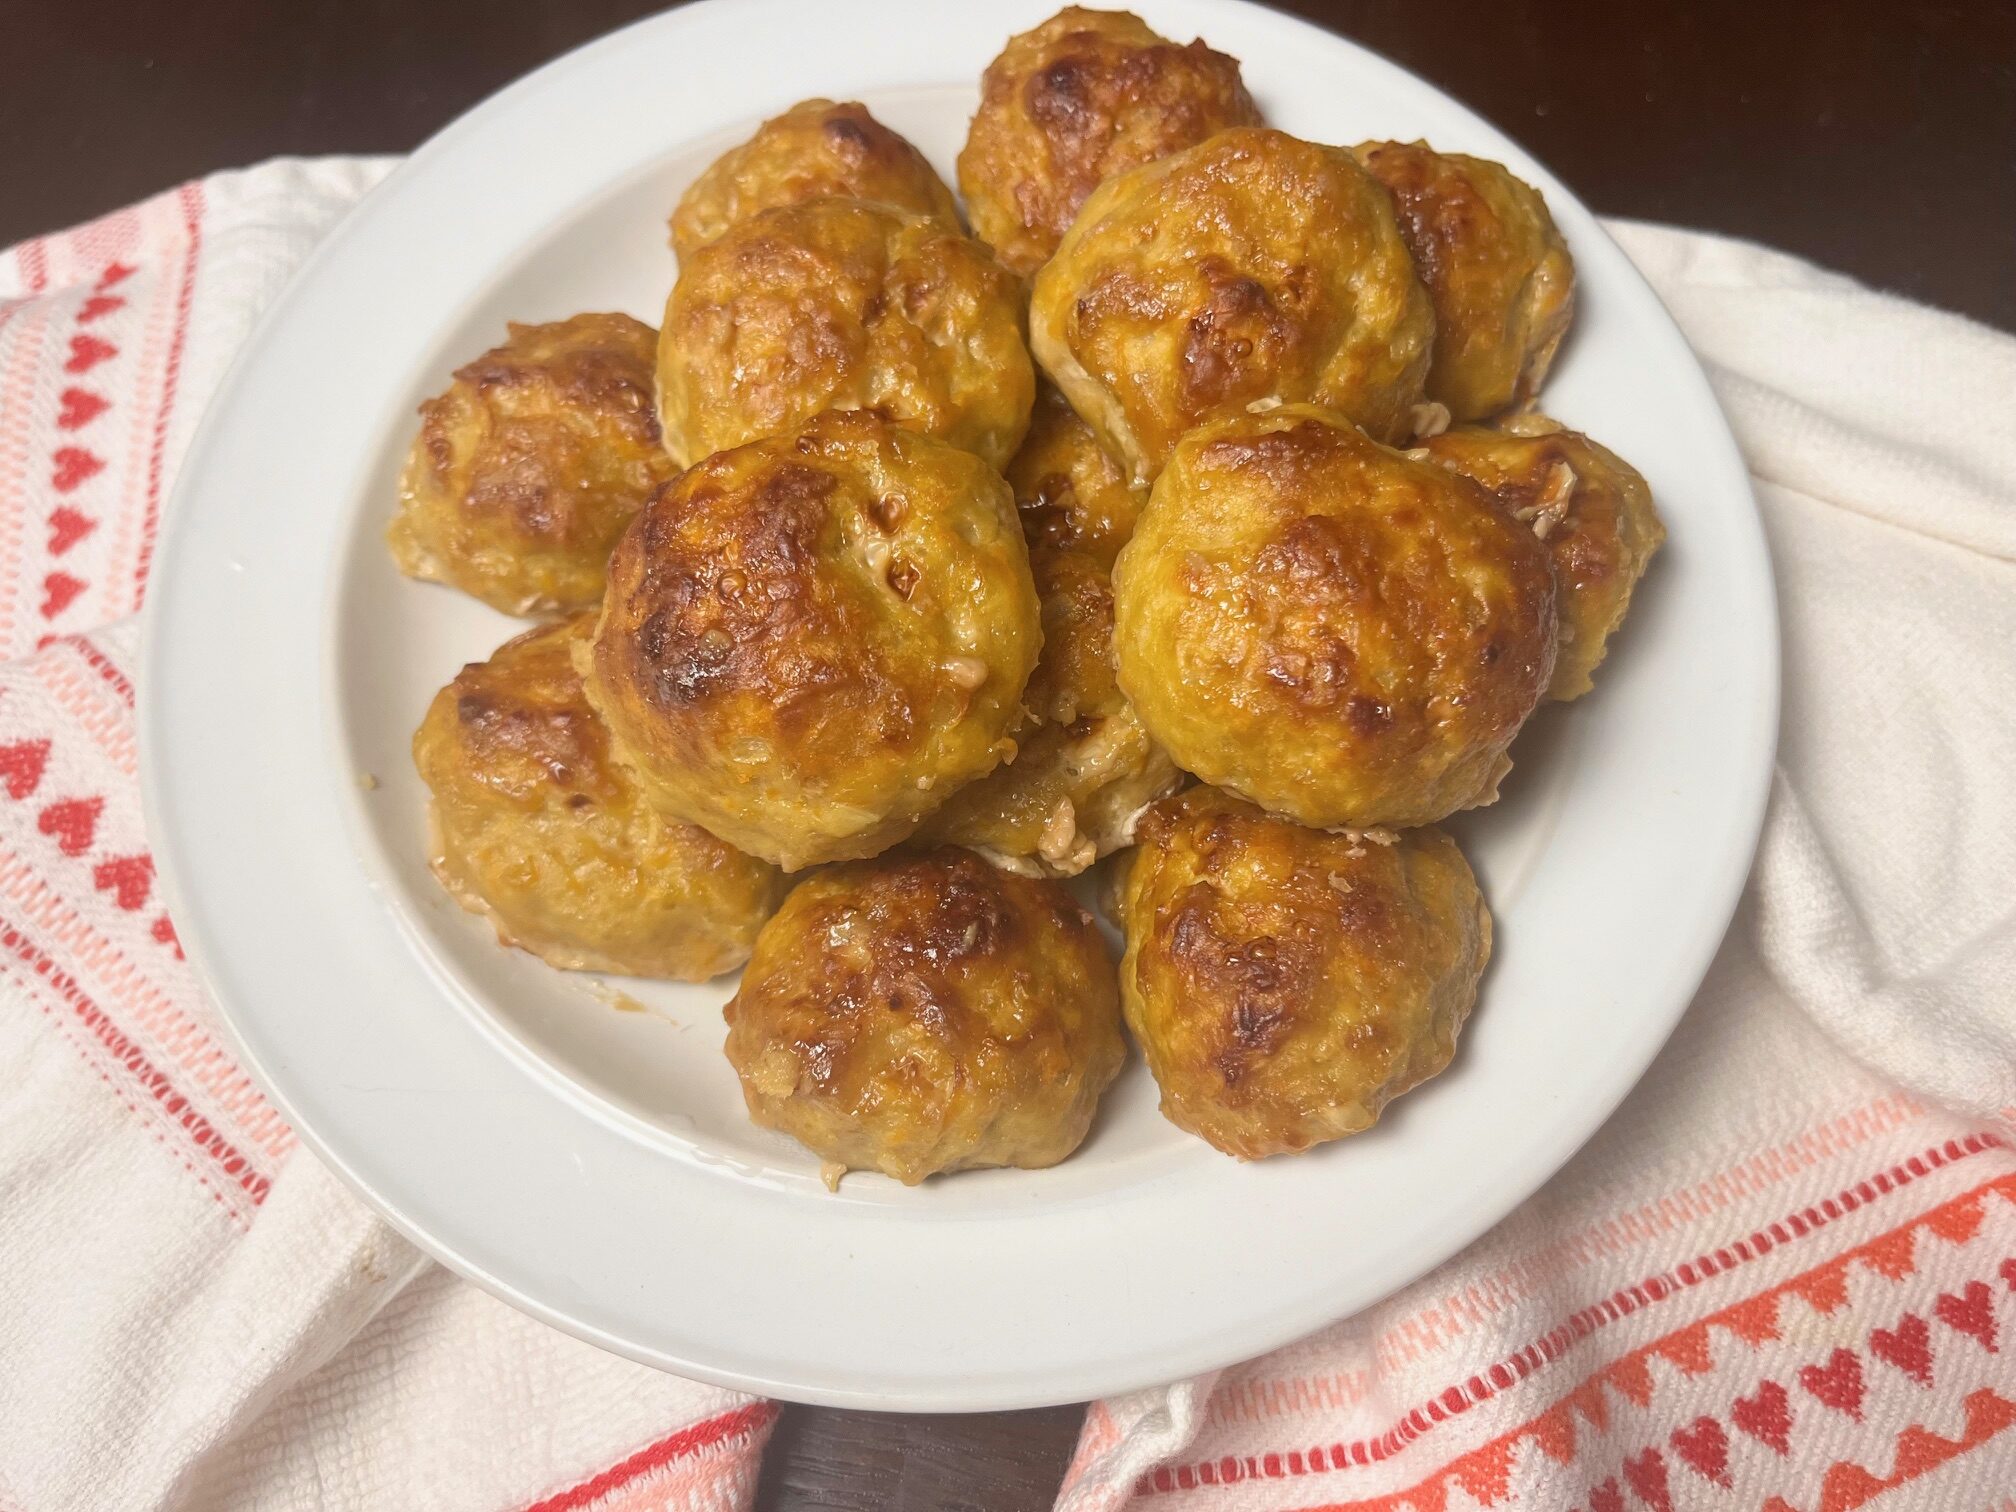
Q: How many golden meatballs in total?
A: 14